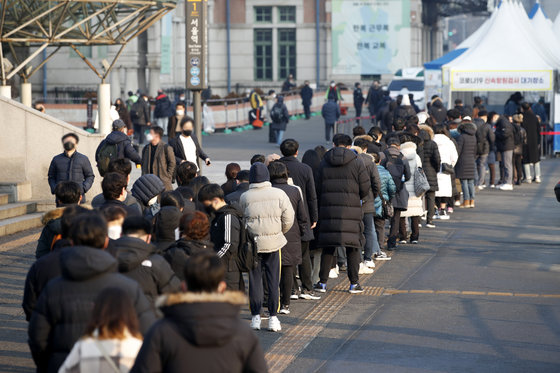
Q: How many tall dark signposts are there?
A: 1